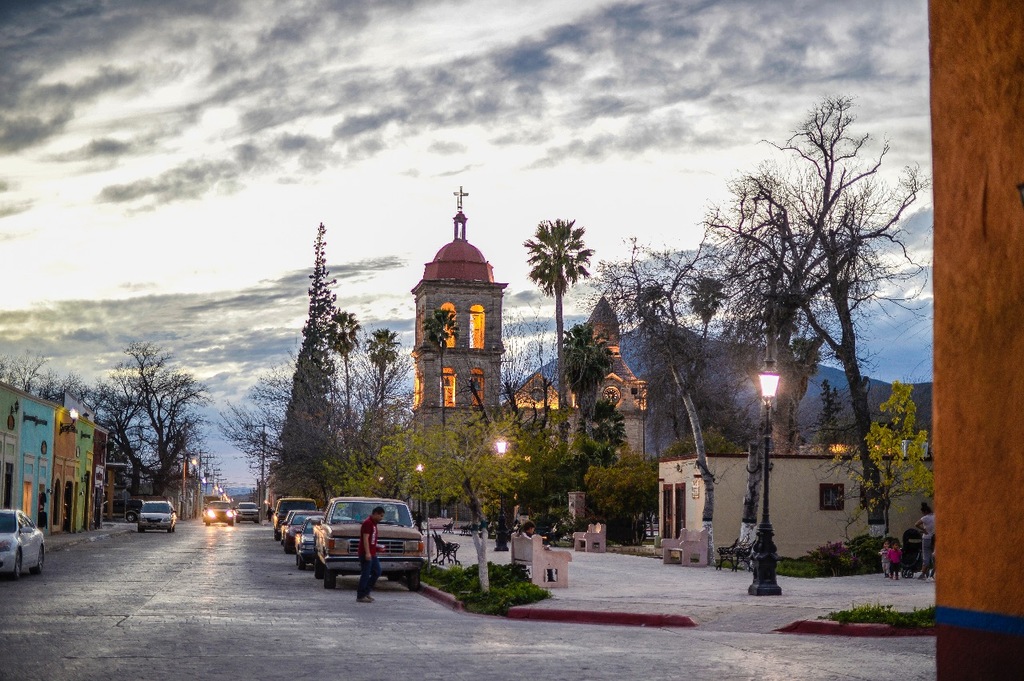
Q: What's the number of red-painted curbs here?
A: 3